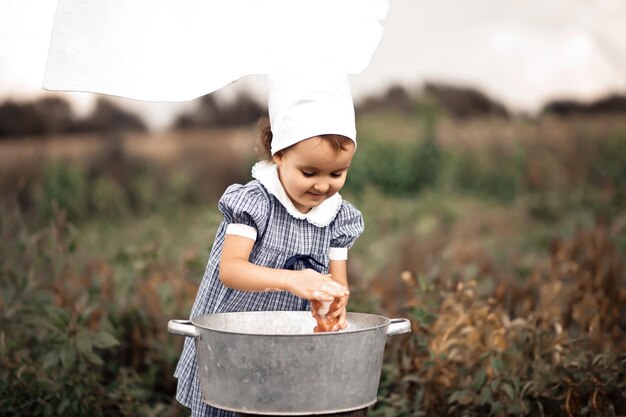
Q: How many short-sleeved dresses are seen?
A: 1